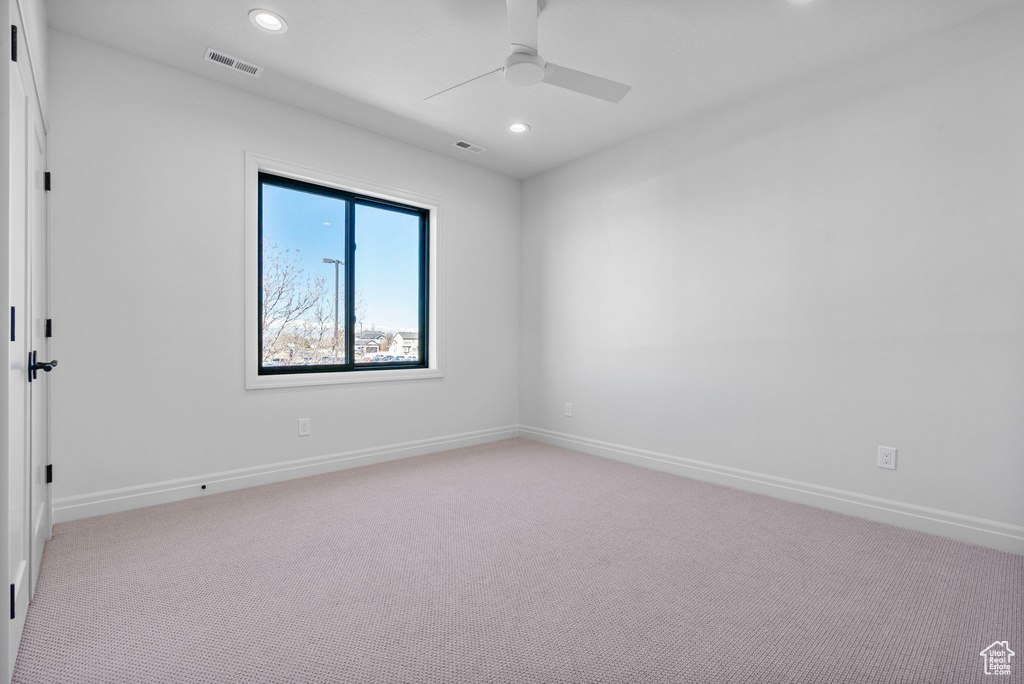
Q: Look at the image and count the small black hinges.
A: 6